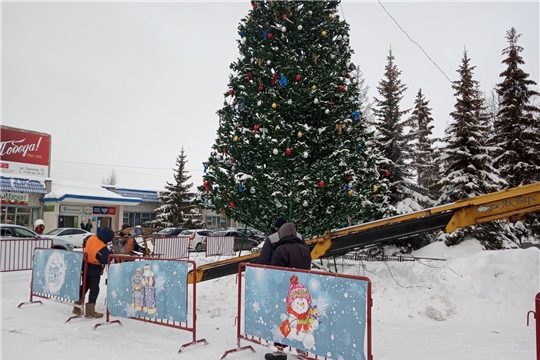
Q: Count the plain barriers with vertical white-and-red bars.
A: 3